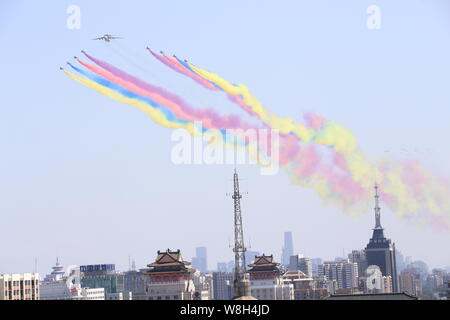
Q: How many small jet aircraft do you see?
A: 8